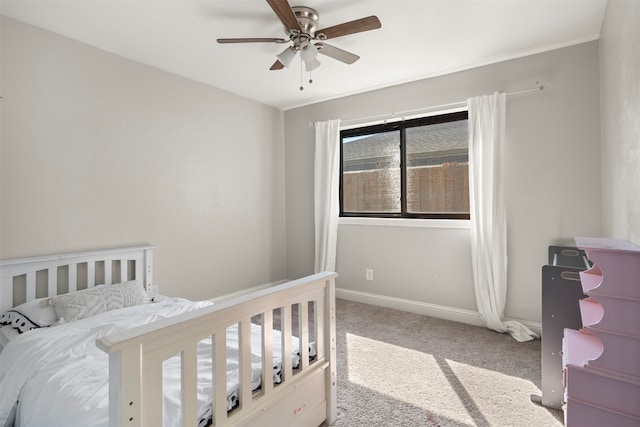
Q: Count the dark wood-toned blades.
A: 5